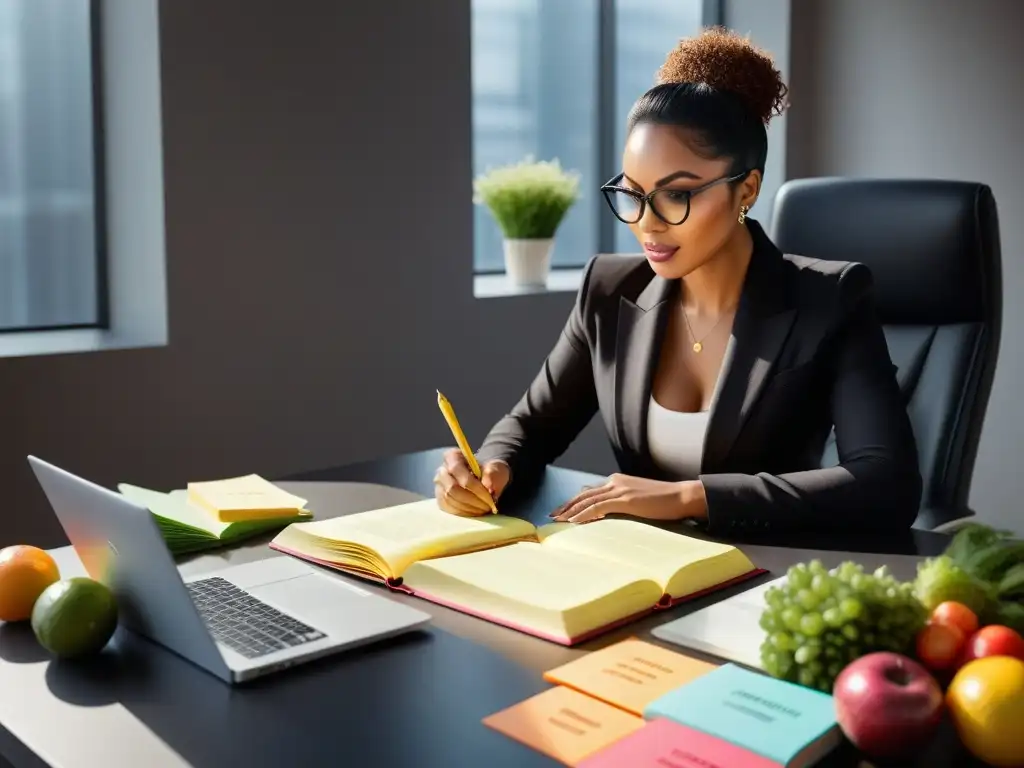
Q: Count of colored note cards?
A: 4